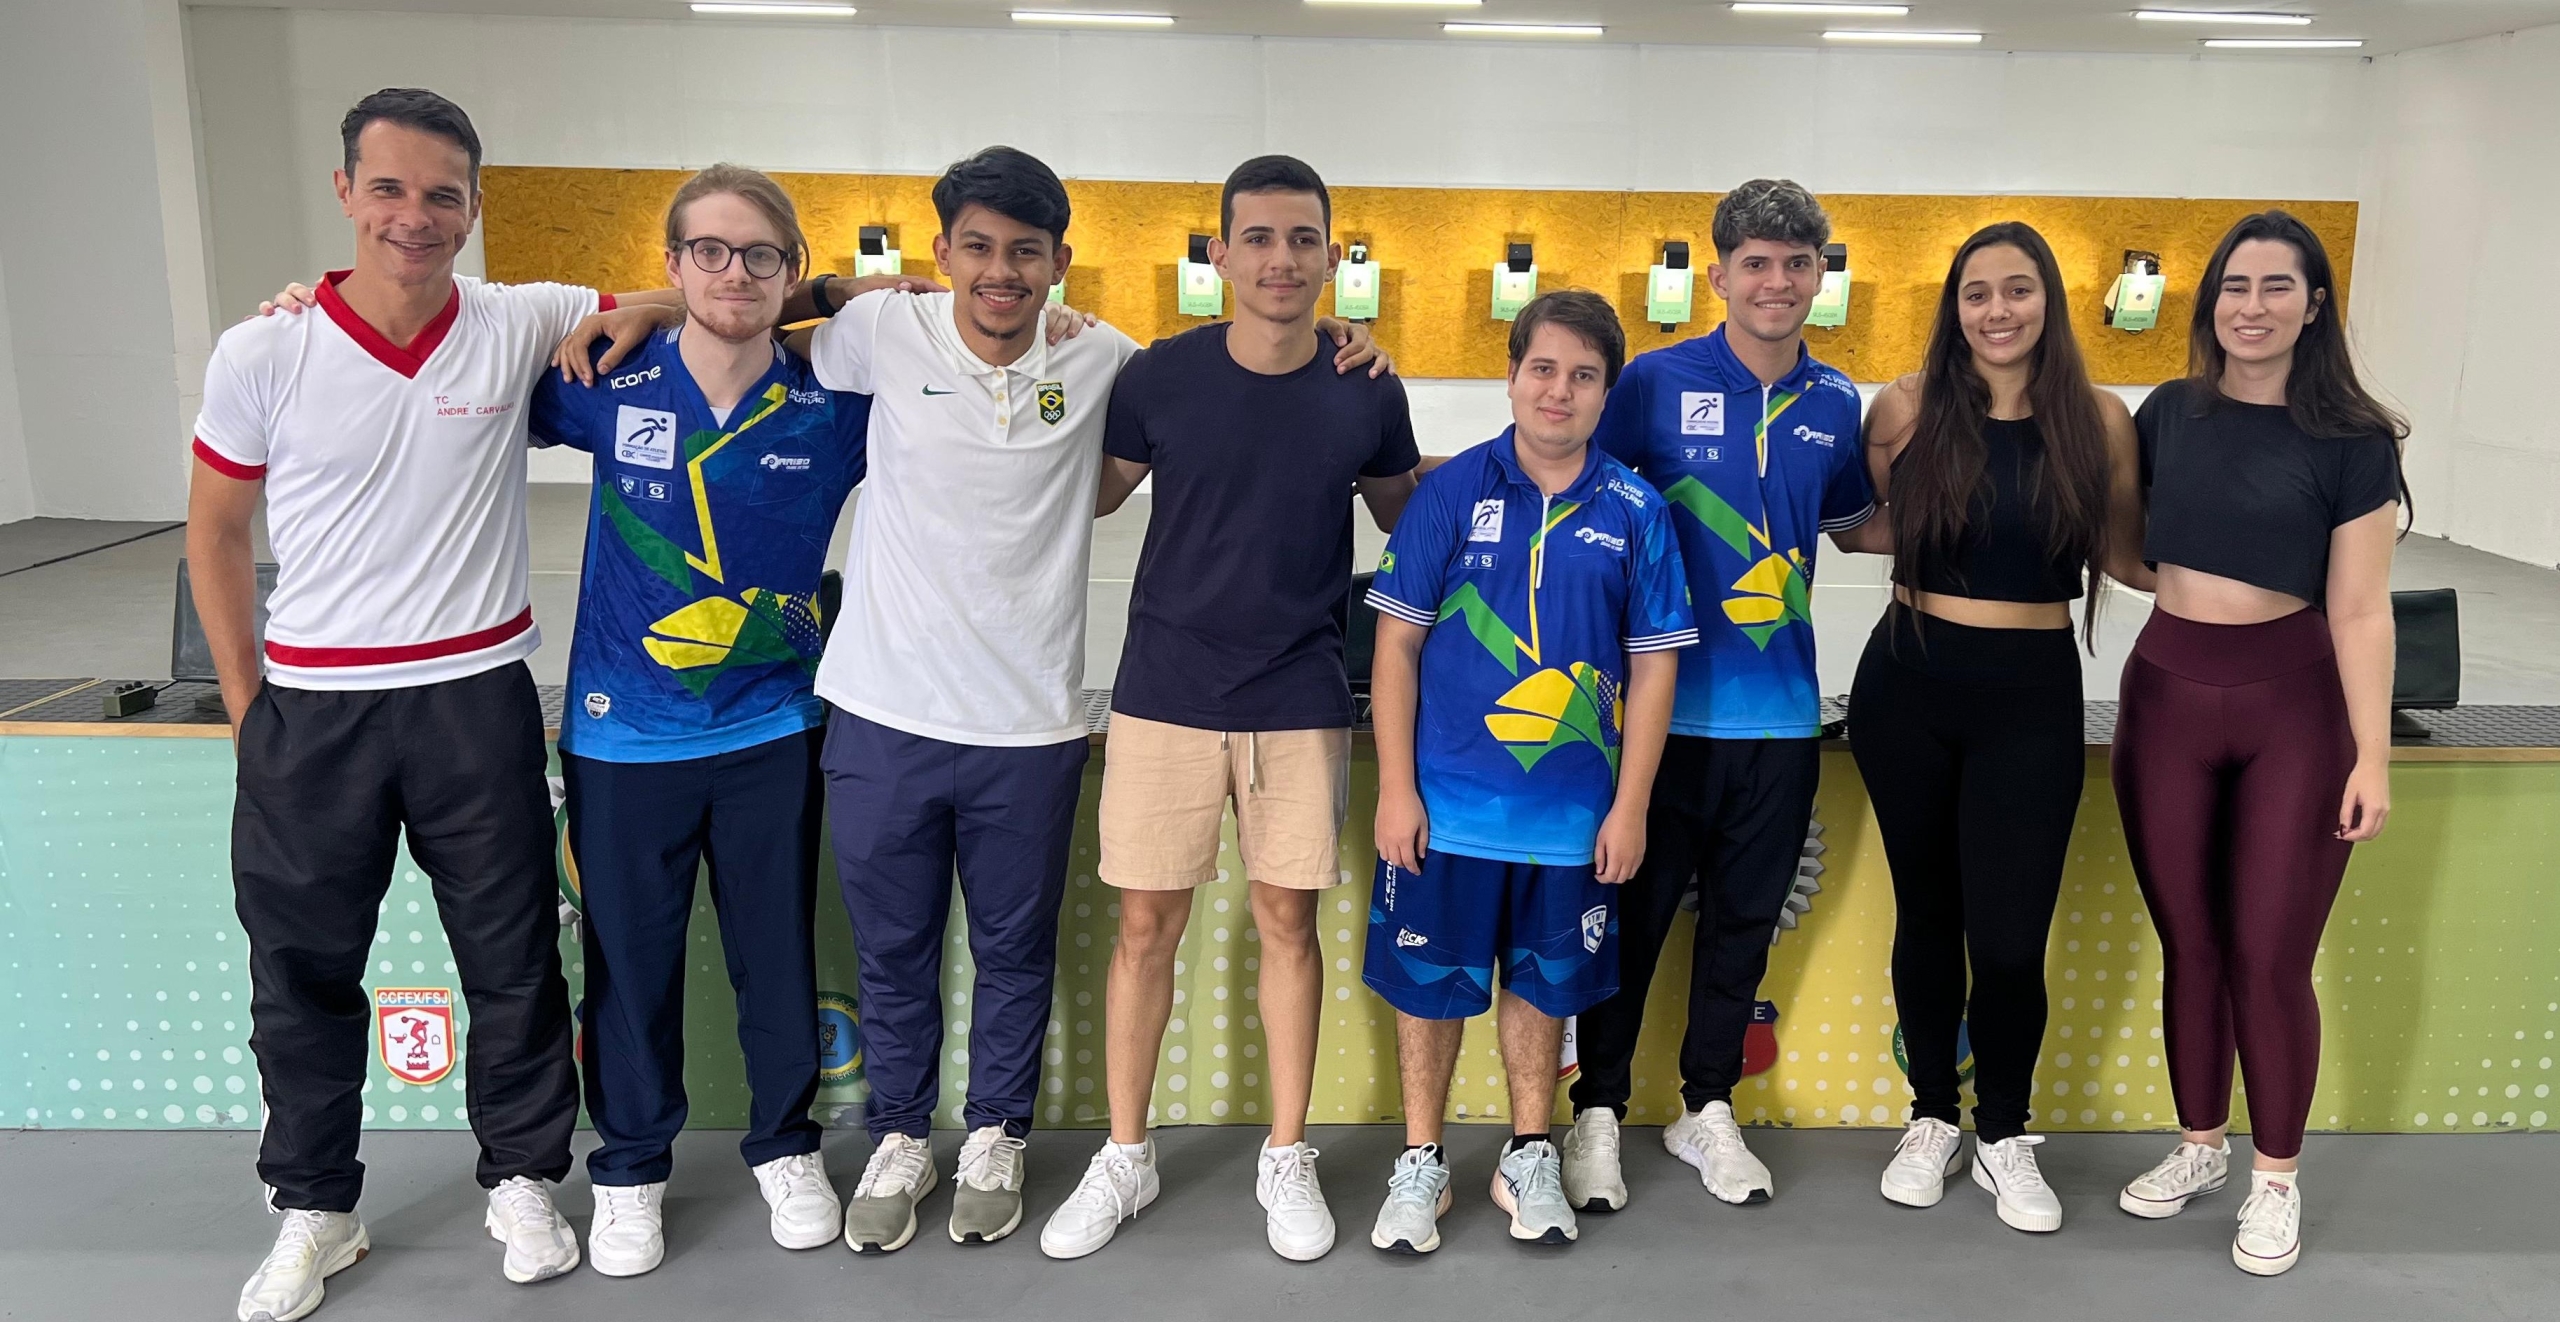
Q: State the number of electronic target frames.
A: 8